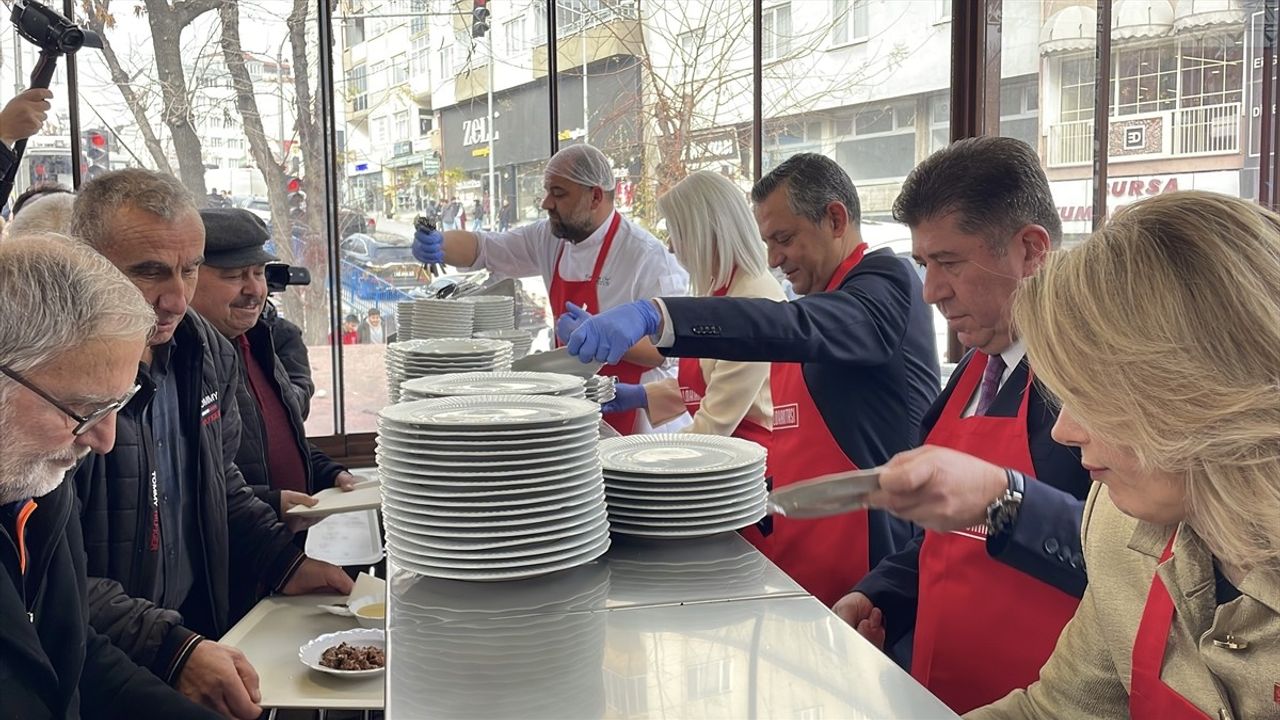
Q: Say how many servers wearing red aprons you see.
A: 5